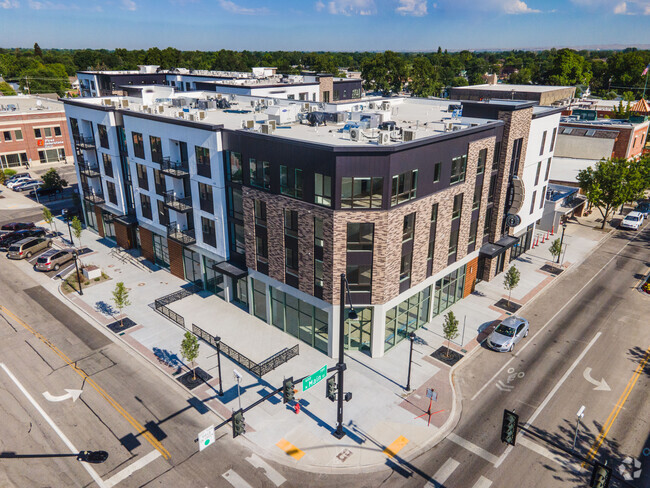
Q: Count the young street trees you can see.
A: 7